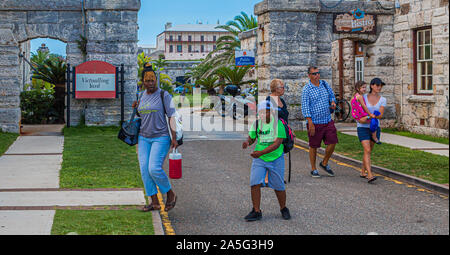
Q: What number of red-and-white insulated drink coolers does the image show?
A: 1